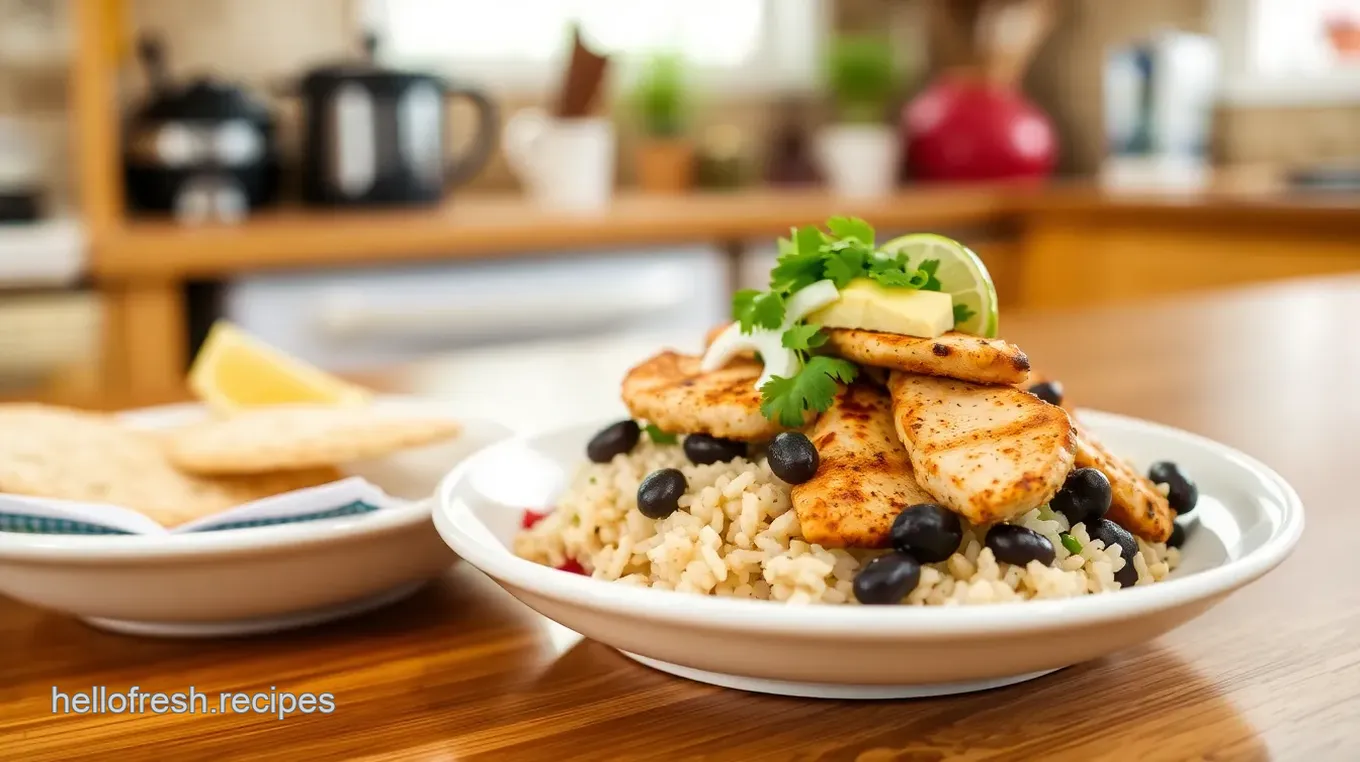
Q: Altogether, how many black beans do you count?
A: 12